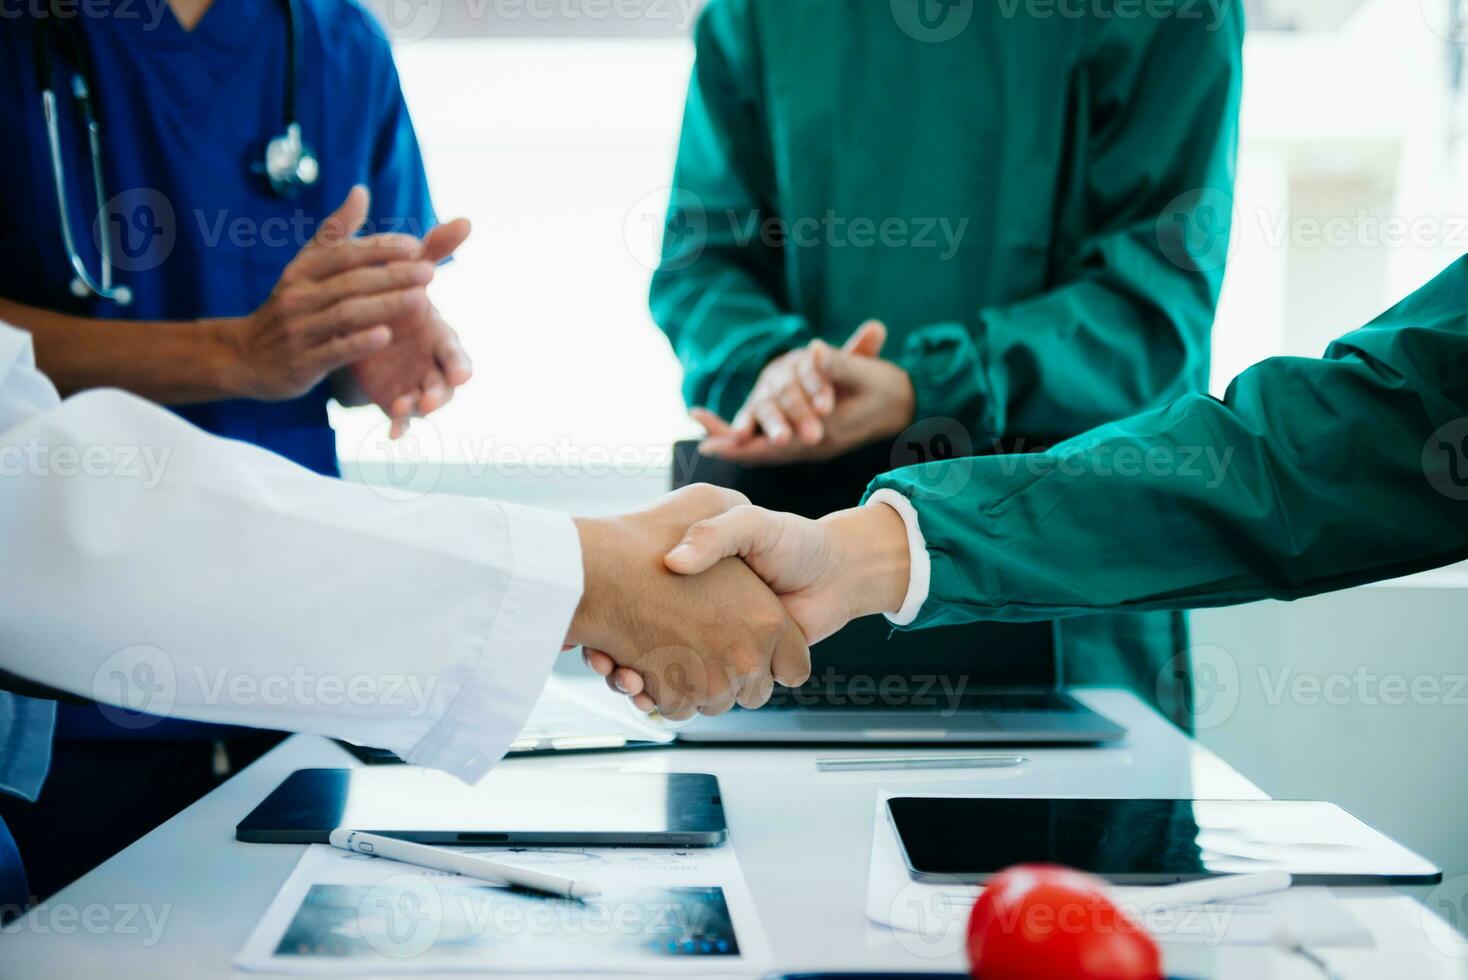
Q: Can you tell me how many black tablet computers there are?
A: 2